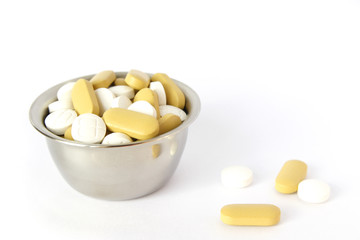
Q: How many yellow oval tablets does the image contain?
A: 11